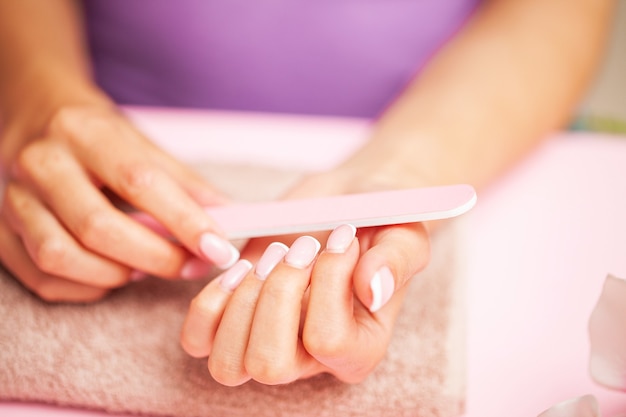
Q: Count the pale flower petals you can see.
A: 2